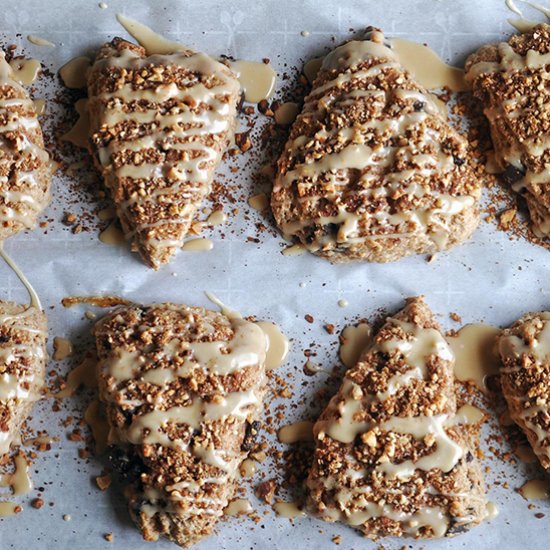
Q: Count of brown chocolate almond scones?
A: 8